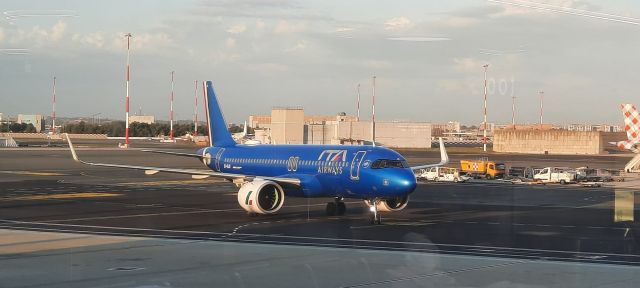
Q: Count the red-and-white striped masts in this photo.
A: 9